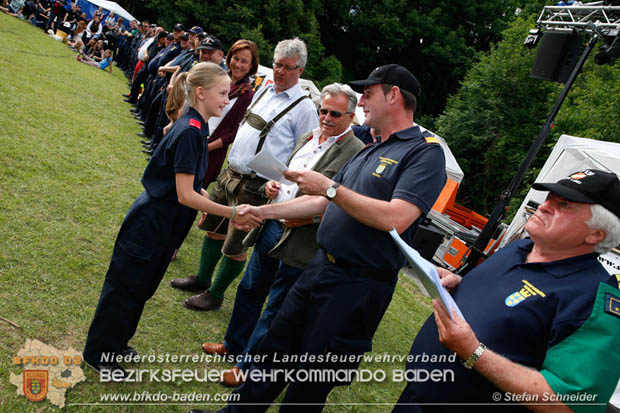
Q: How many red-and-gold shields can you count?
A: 1